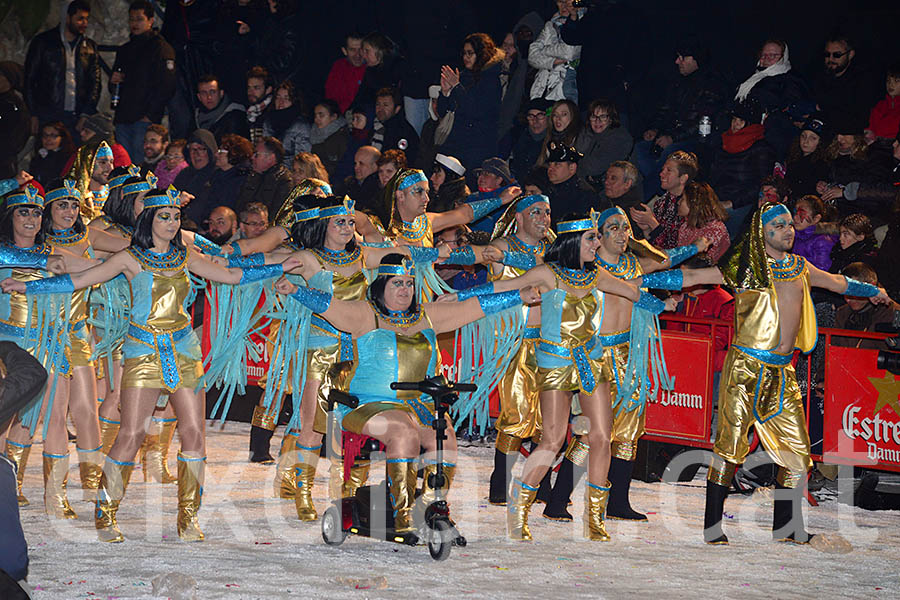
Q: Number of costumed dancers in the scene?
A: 15